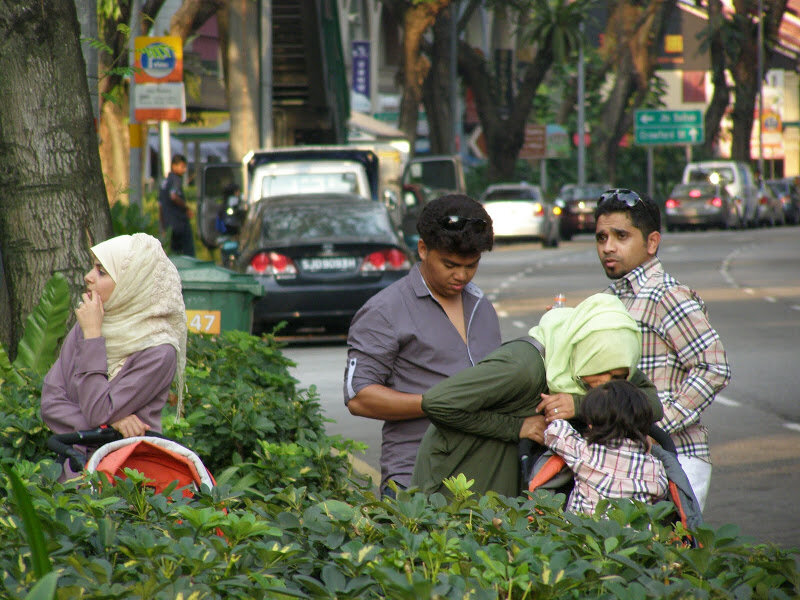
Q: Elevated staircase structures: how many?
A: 1